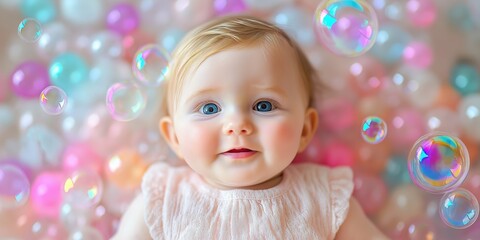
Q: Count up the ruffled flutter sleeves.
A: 2